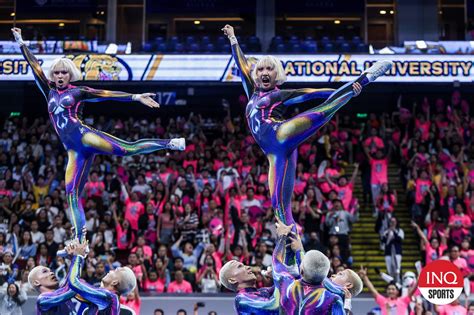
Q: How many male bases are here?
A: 5